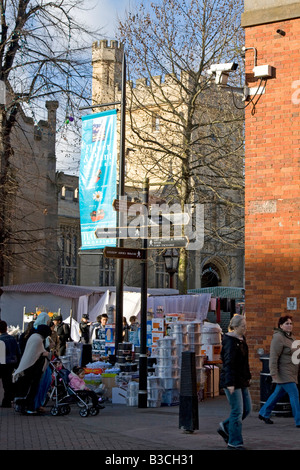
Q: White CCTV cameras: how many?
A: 1